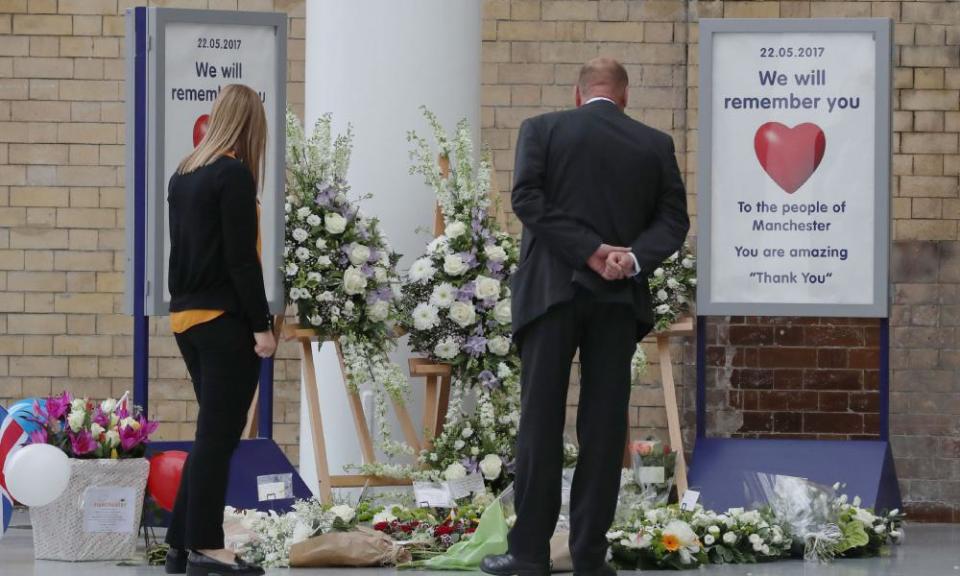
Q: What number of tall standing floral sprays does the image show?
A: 3